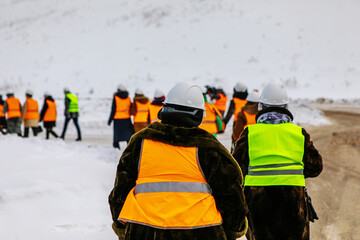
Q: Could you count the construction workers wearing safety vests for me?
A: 14